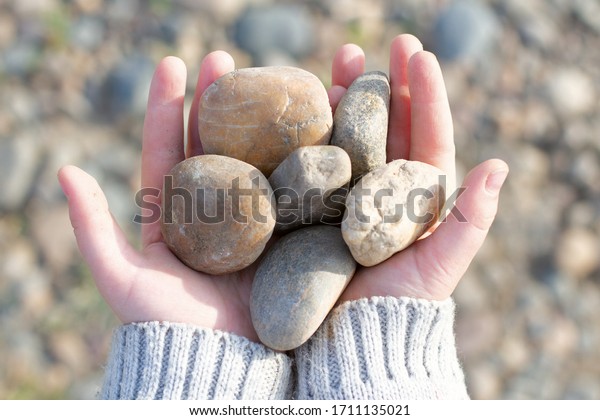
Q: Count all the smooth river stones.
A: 6